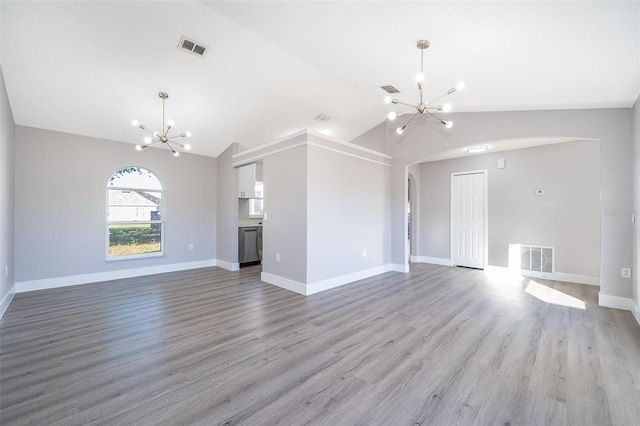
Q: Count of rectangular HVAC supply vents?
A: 3